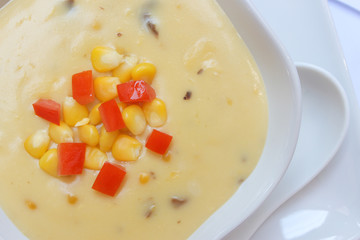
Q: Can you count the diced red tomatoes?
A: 7